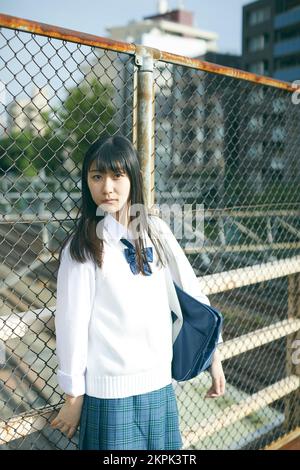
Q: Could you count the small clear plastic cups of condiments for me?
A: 0